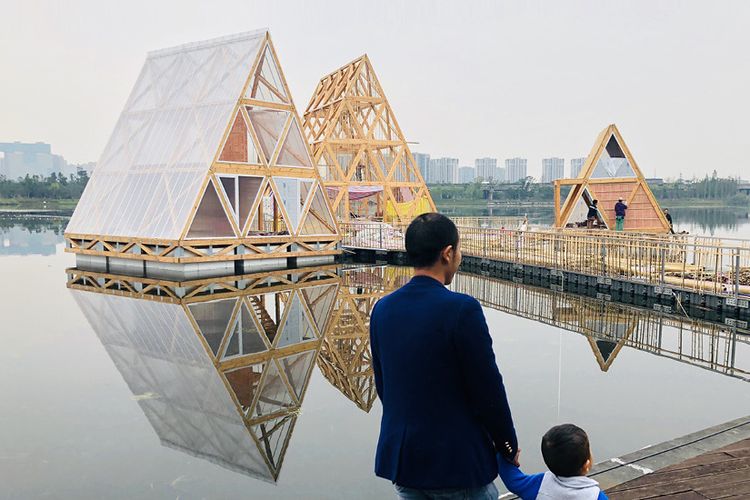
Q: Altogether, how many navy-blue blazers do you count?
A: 1